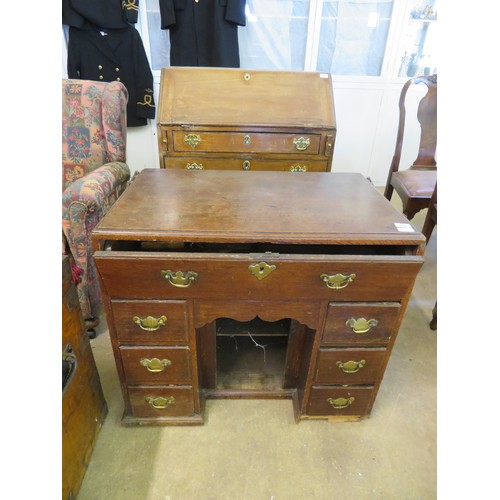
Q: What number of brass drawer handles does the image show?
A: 12